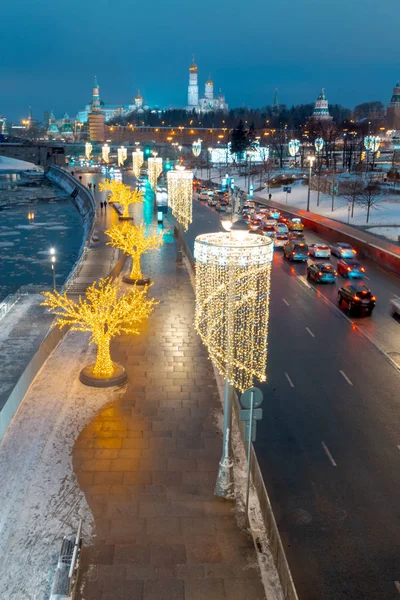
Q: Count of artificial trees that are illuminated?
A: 3